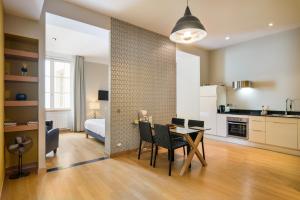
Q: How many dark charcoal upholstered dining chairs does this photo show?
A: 4